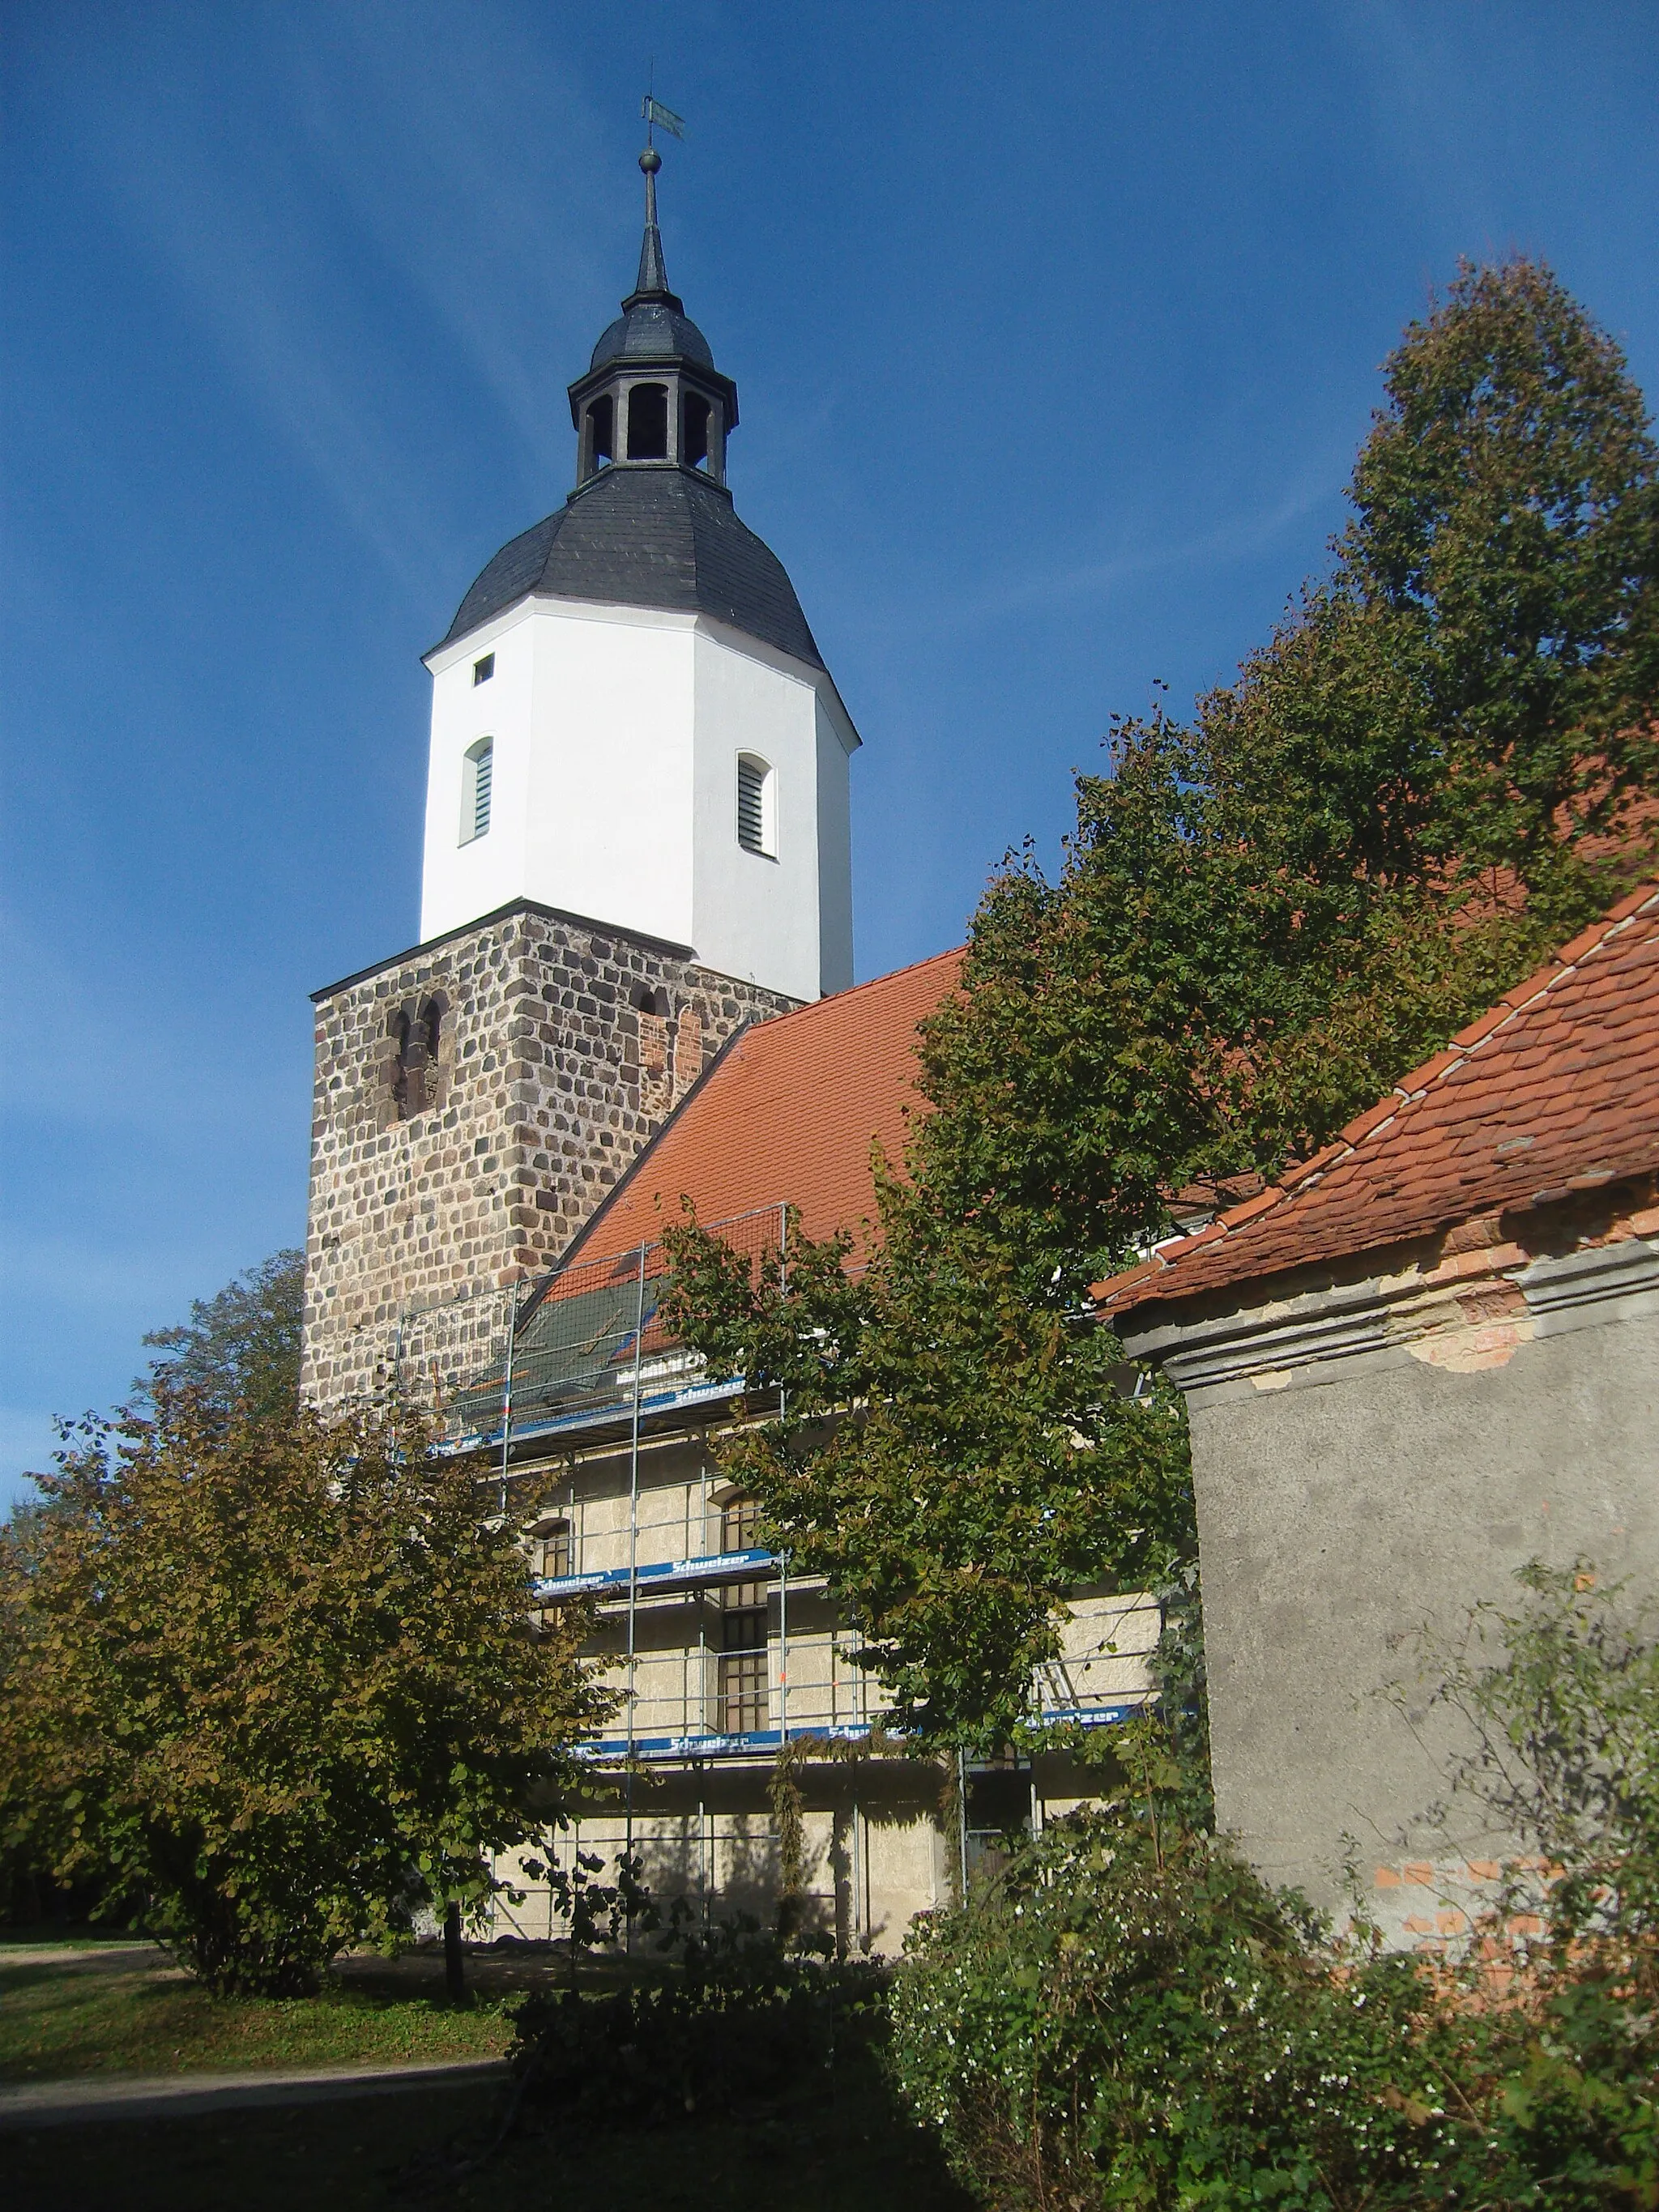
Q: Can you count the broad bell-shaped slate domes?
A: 1